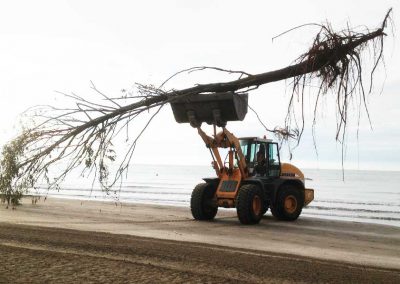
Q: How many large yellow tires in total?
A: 0